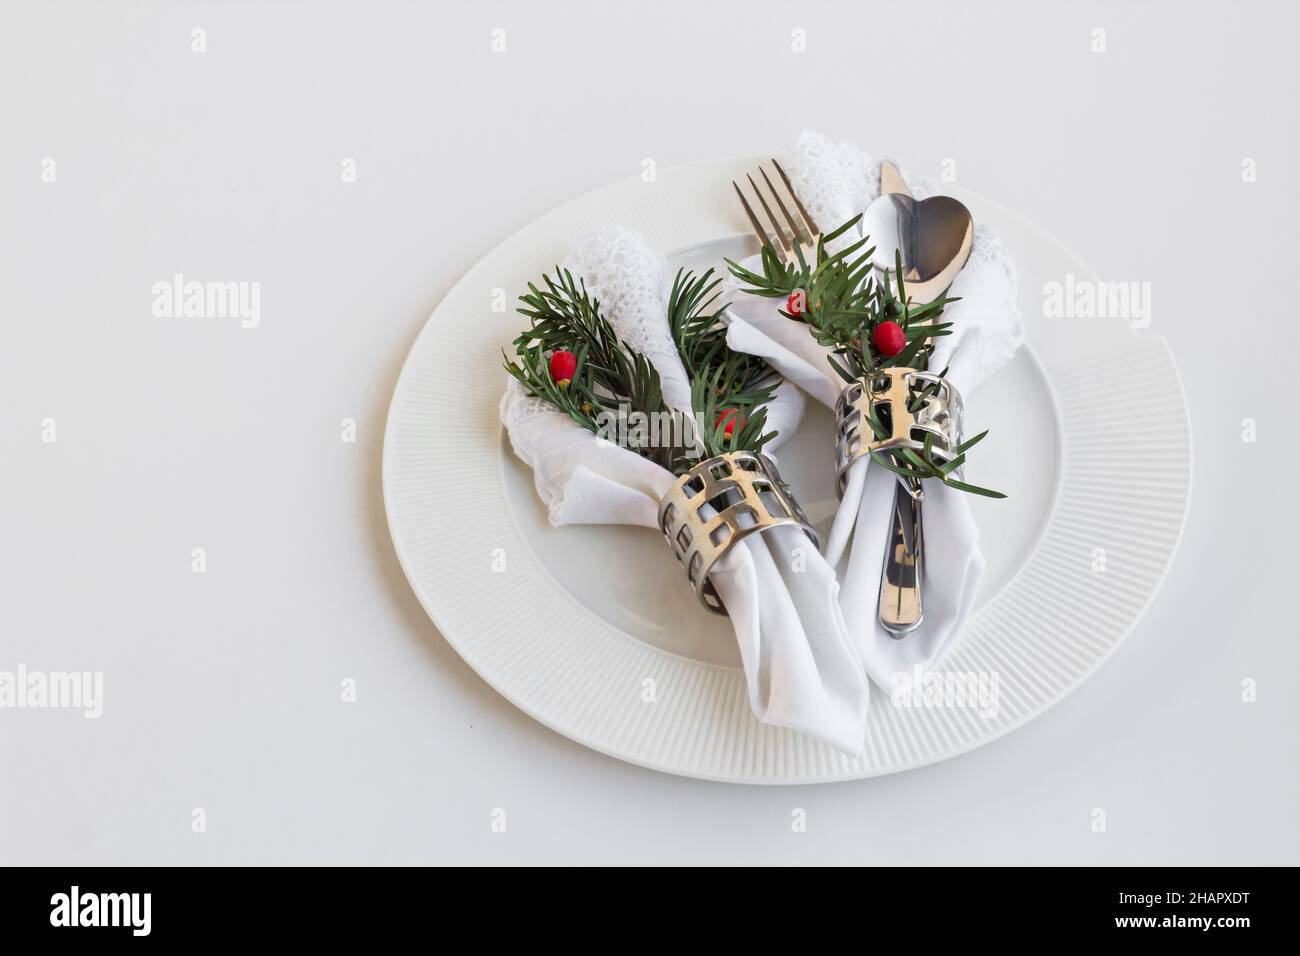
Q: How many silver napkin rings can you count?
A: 2